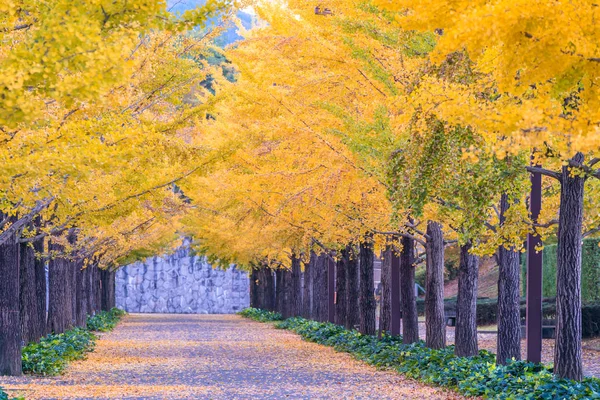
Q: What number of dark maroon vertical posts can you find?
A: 3